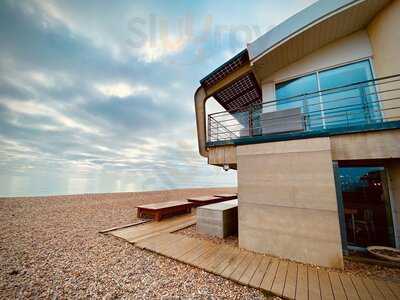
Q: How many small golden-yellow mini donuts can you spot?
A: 0